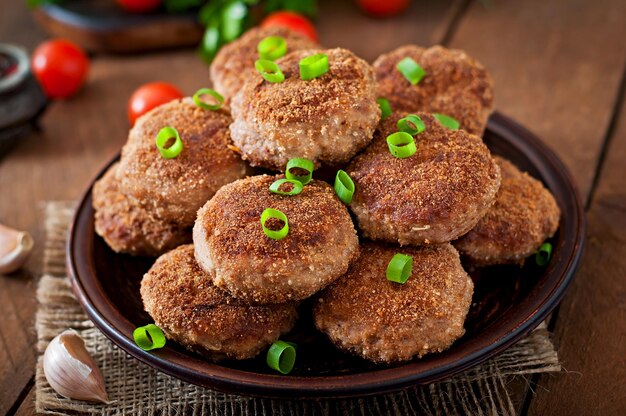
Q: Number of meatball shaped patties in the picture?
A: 10